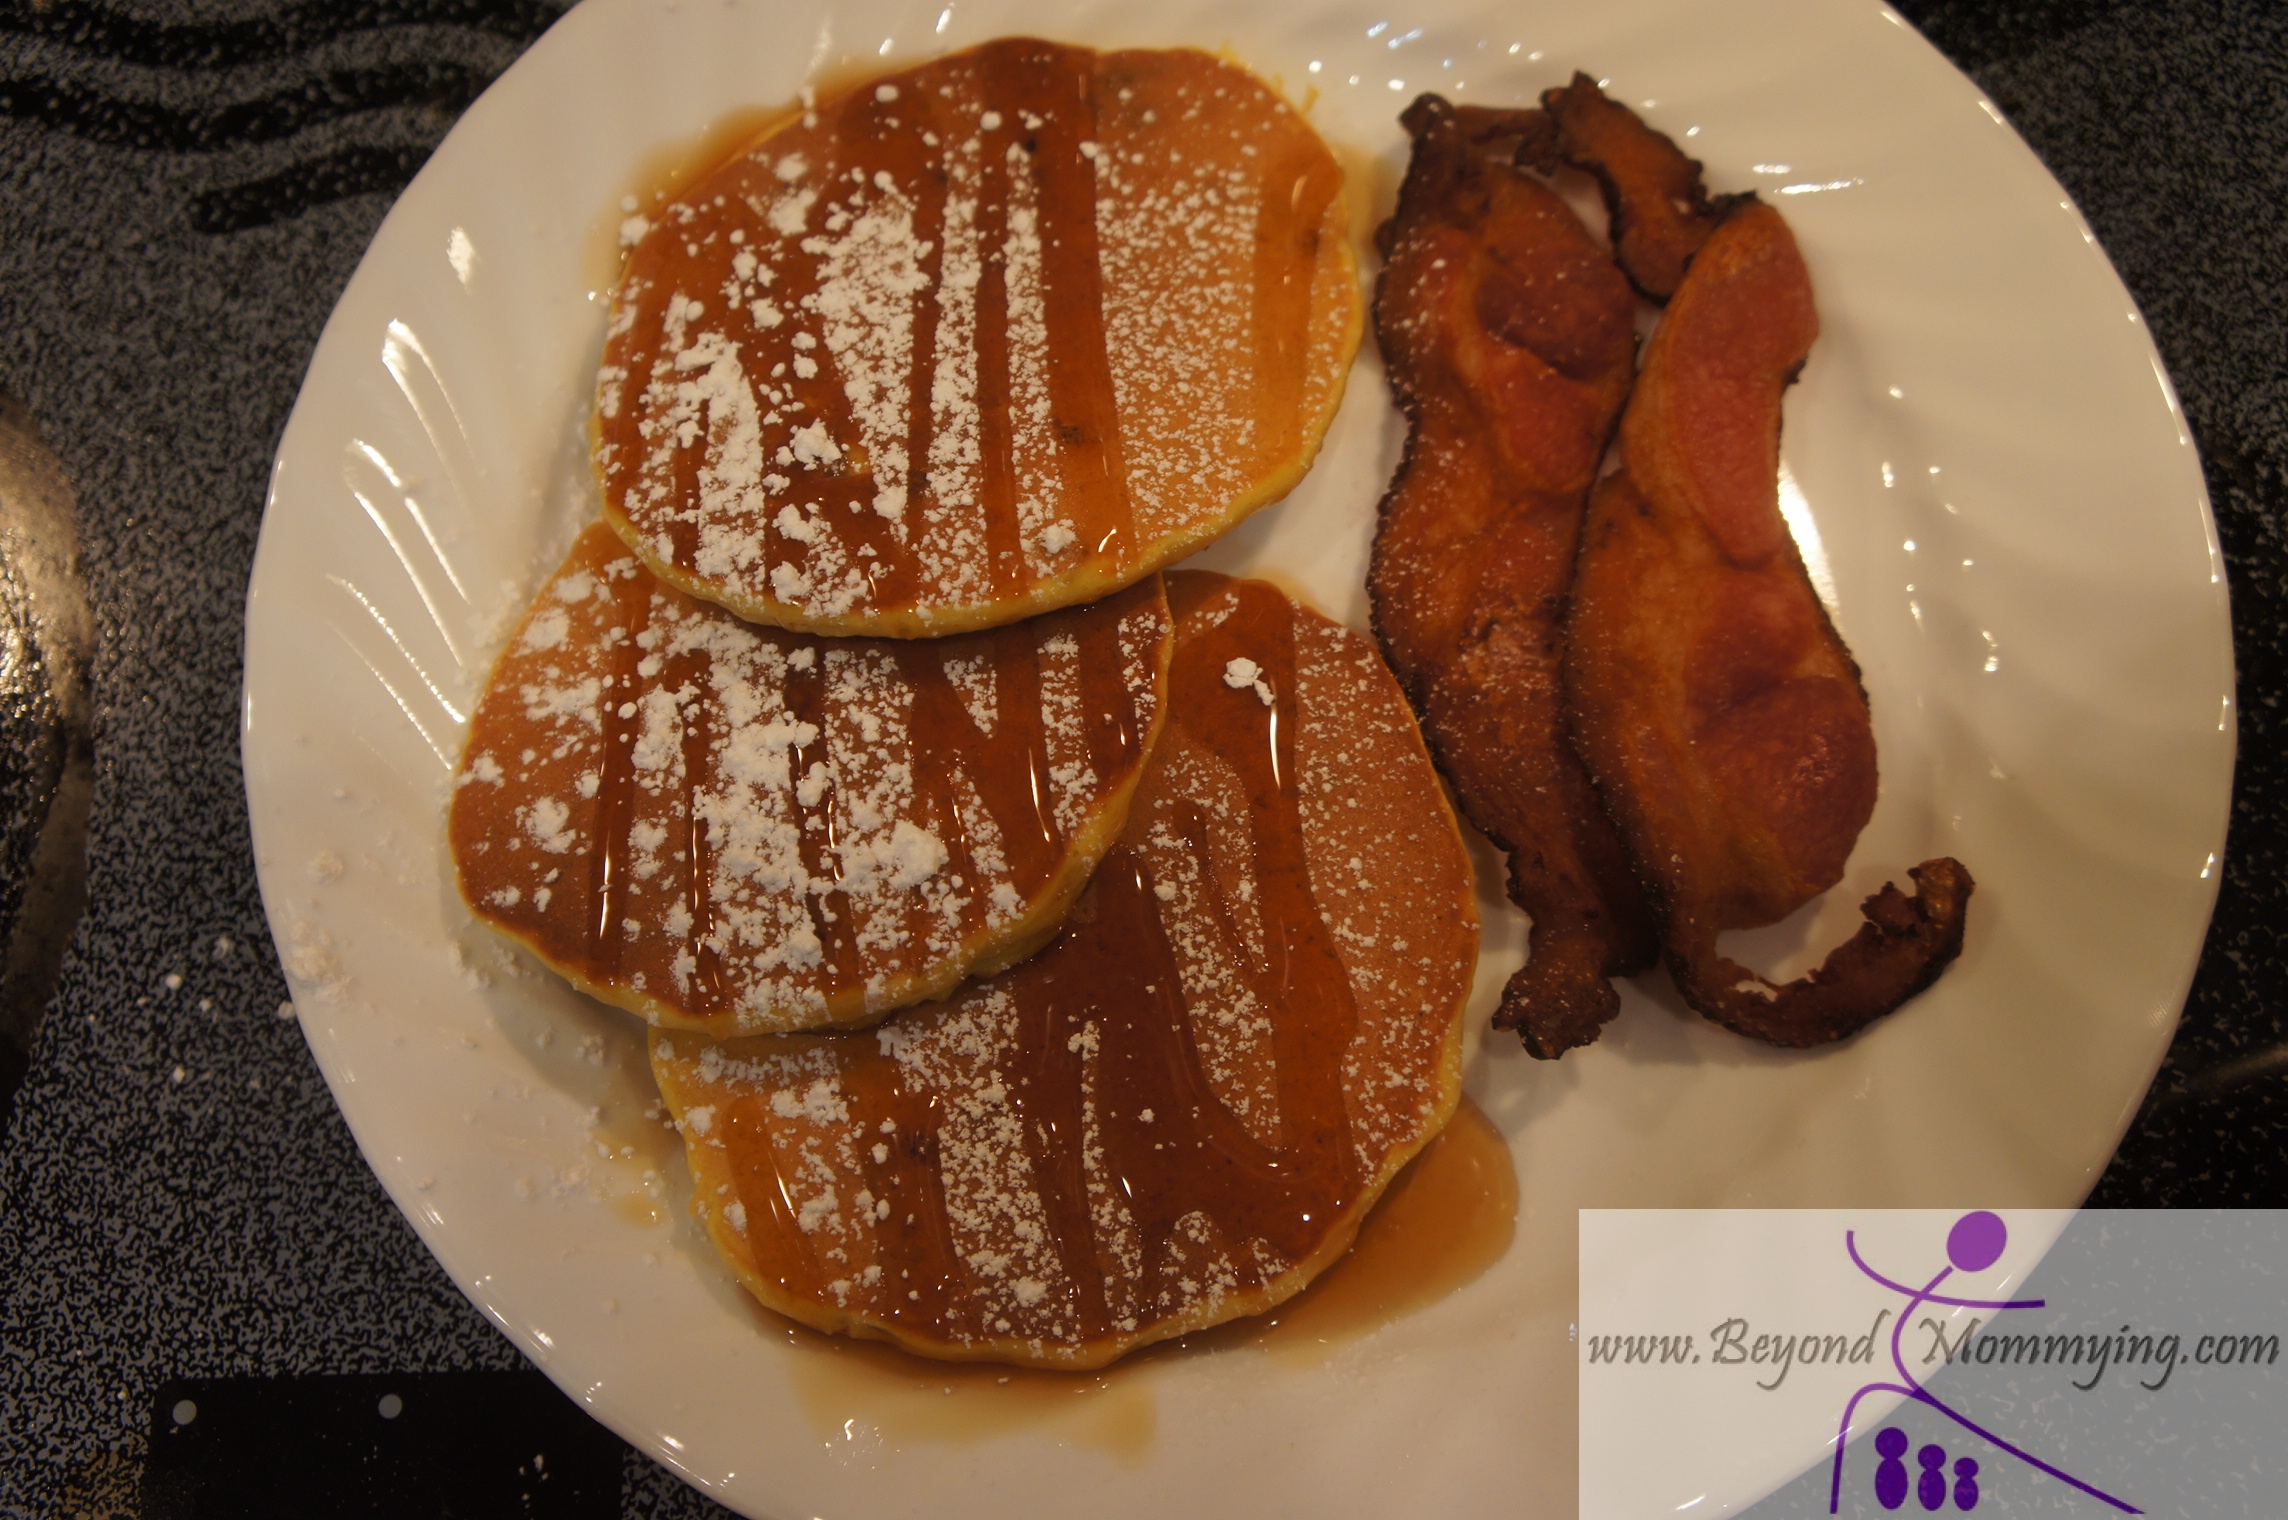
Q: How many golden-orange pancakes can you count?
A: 3